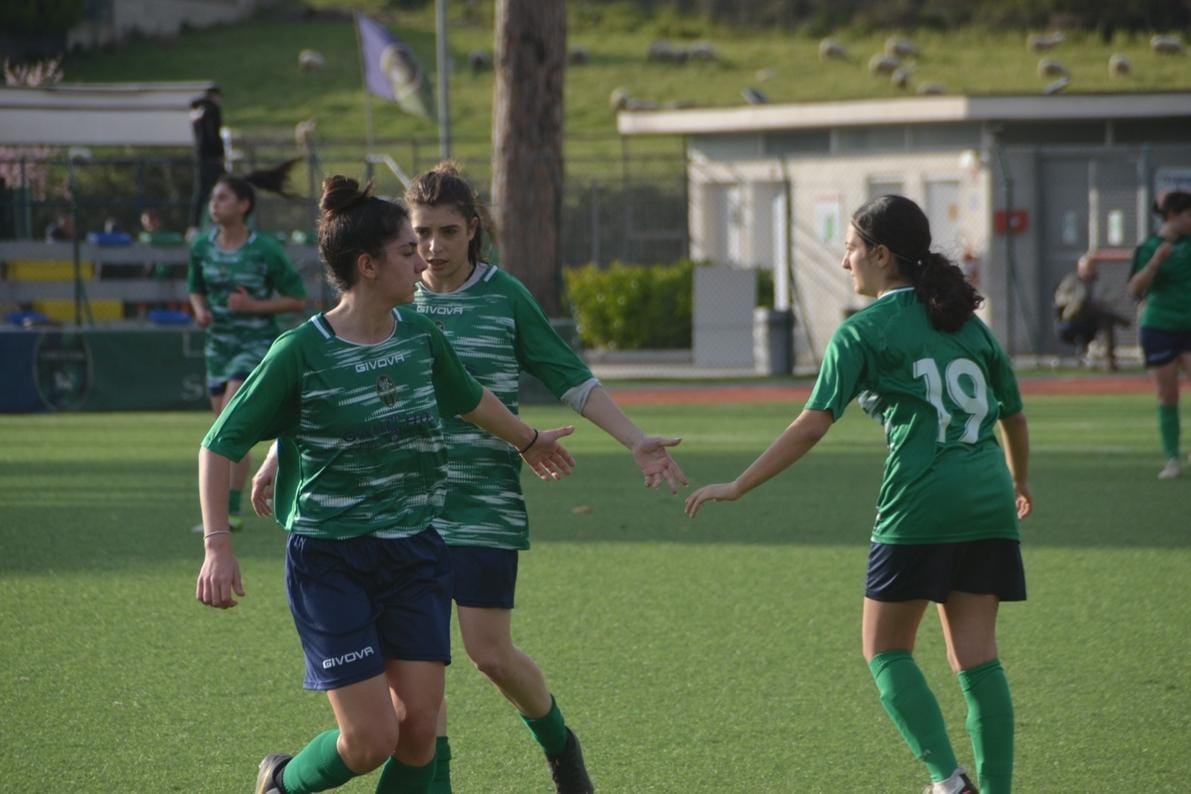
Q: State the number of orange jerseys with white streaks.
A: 0